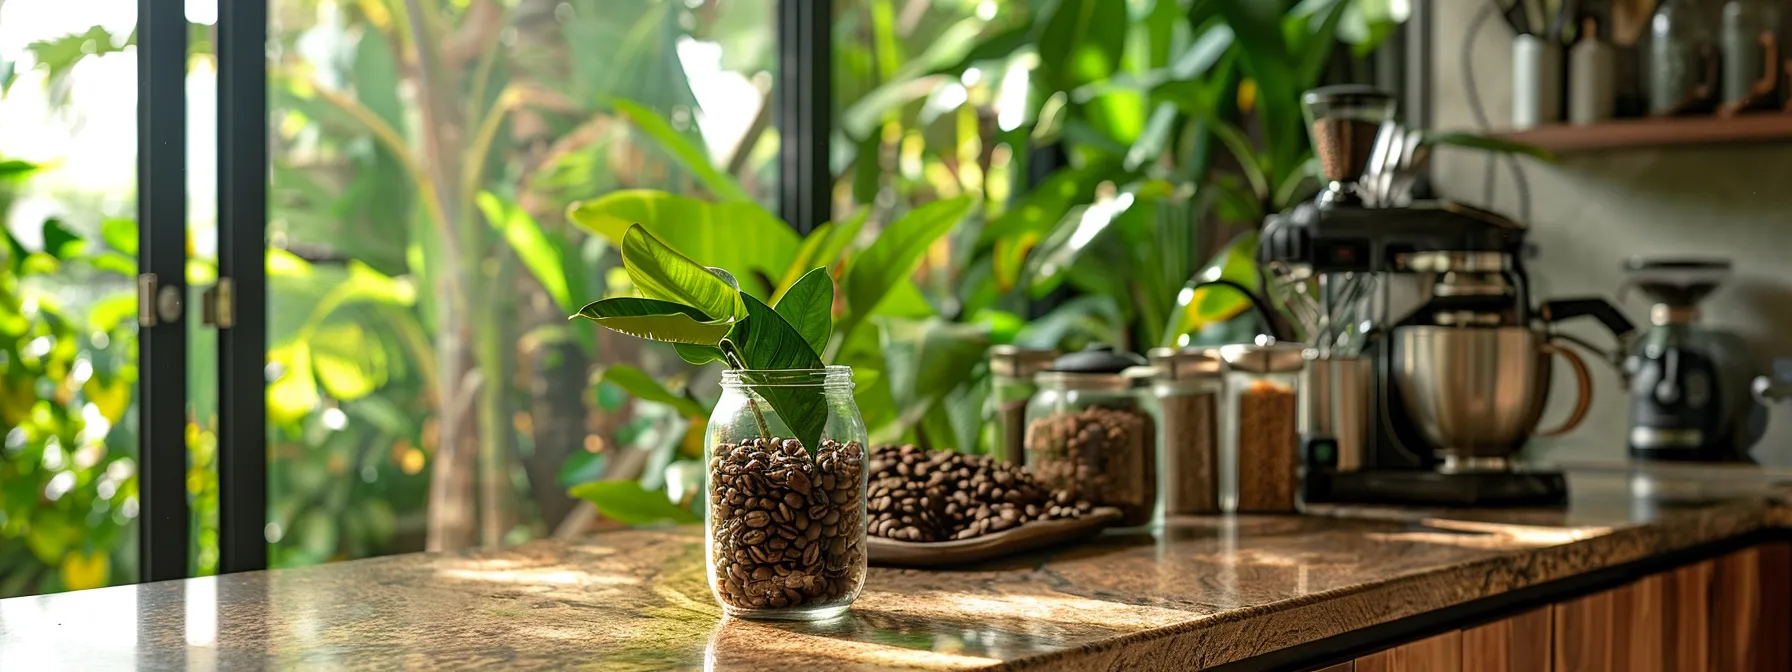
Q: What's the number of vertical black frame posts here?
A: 3